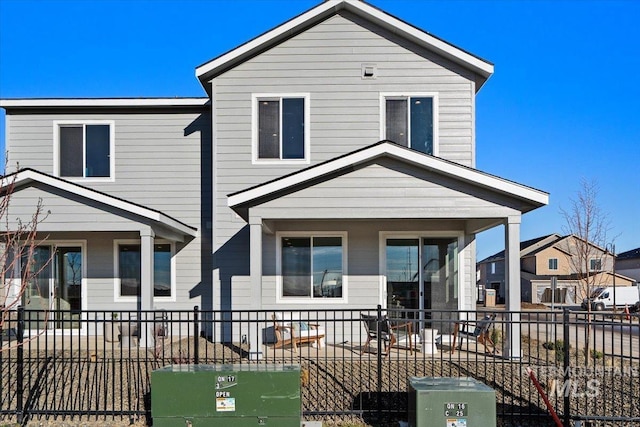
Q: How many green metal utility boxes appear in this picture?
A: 2